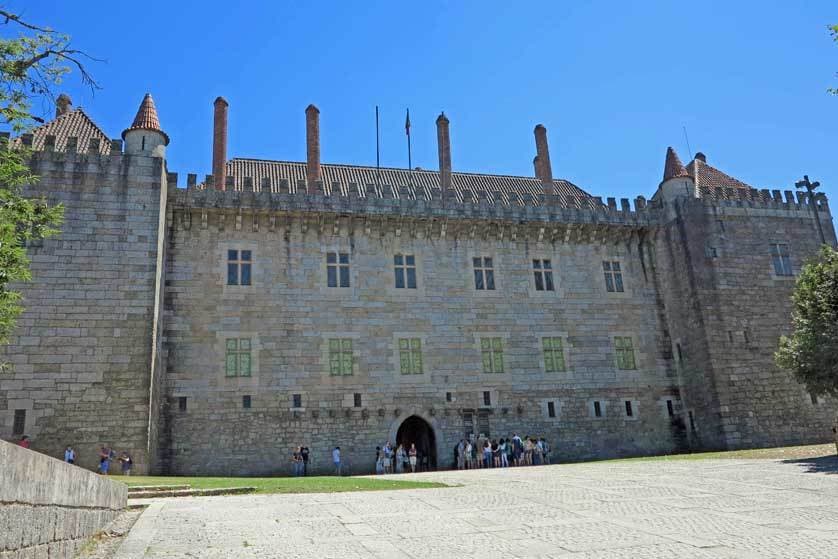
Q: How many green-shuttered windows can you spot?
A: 6